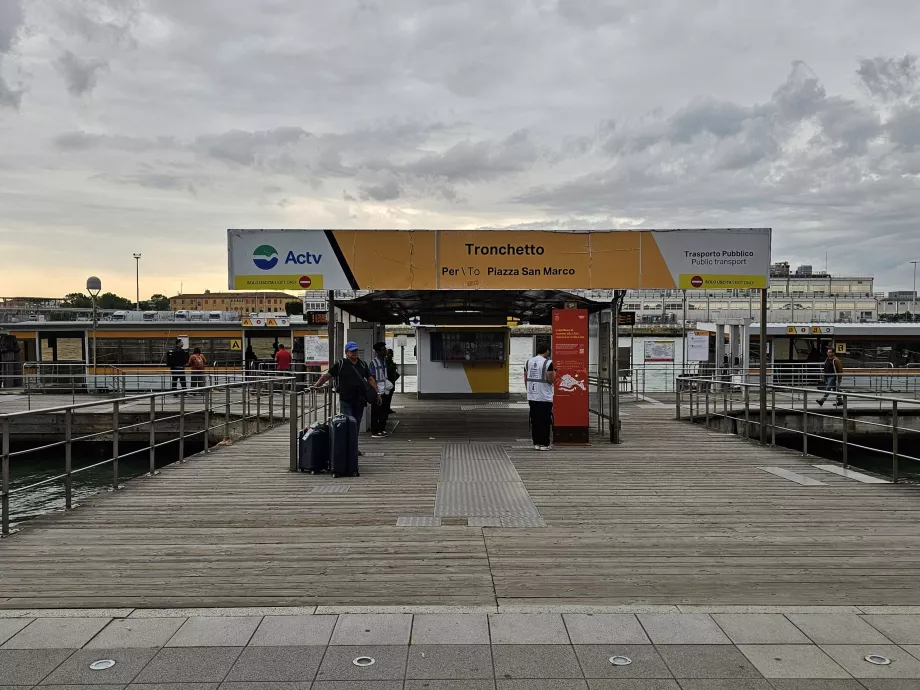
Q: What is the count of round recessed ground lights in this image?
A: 4